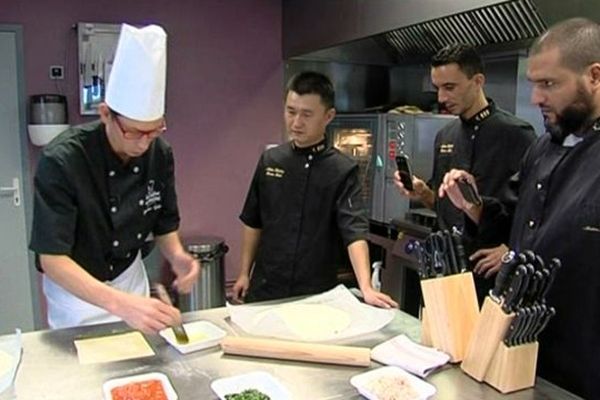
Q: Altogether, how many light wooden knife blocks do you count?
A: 2